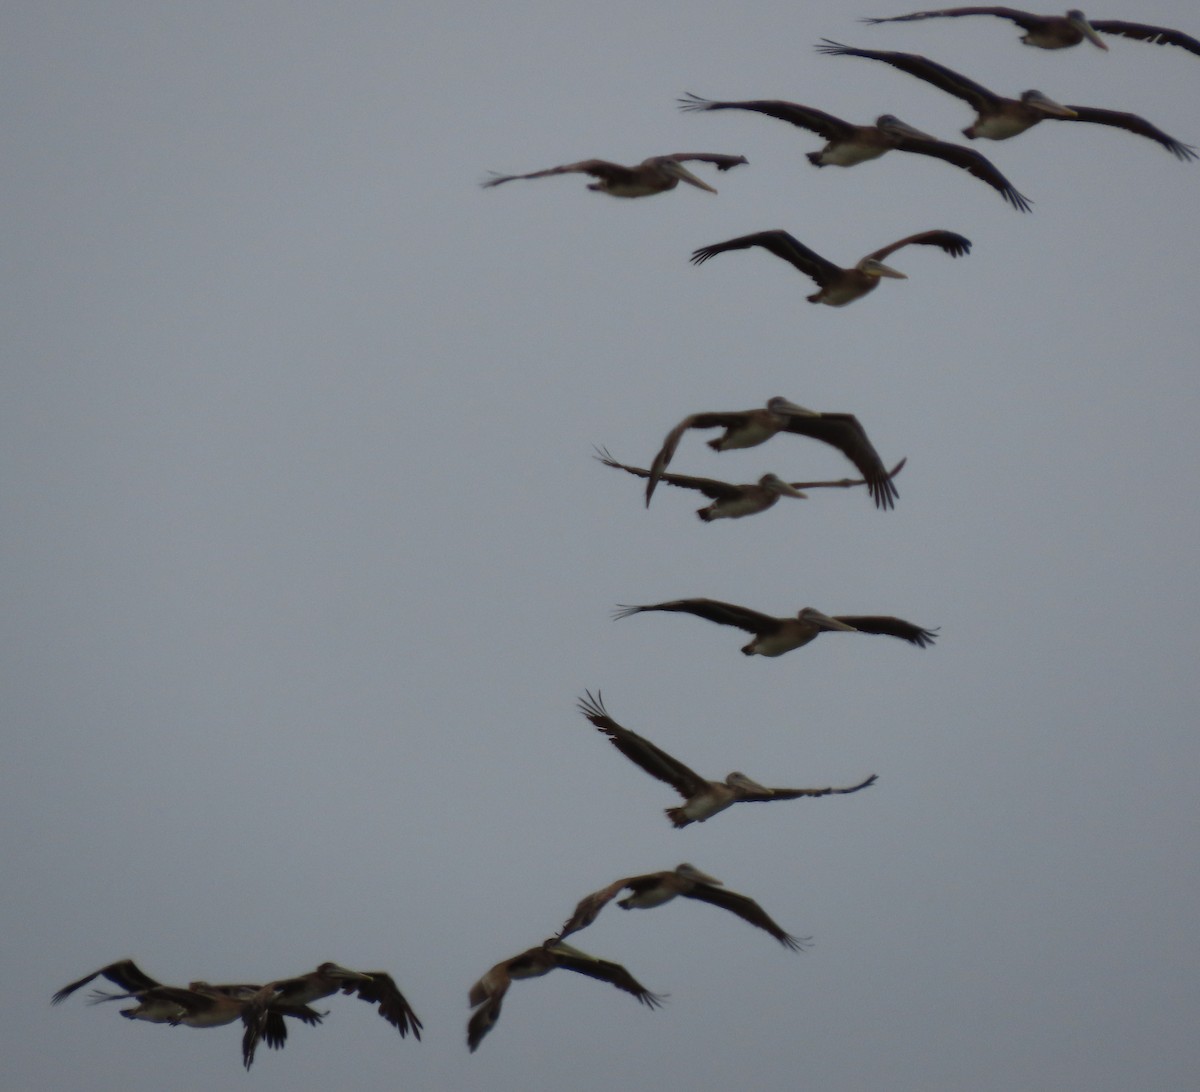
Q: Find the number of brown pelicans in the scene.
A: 14